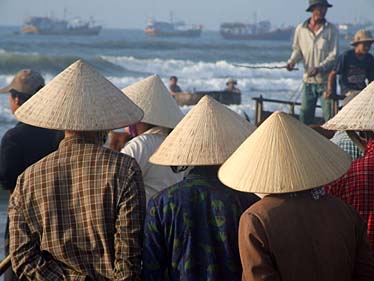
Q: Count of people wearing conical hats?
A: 5